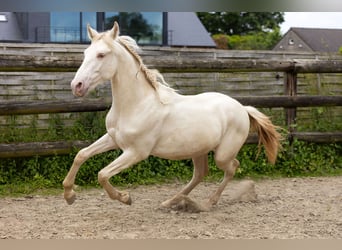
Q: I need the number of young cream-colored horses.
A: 1